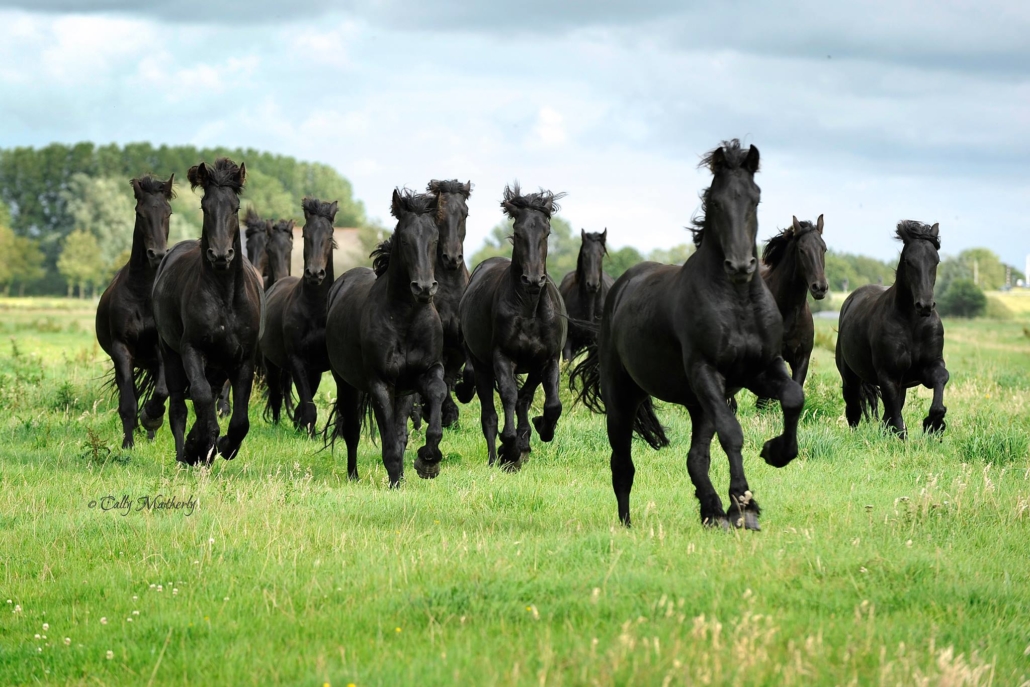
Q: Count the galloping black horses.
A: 12